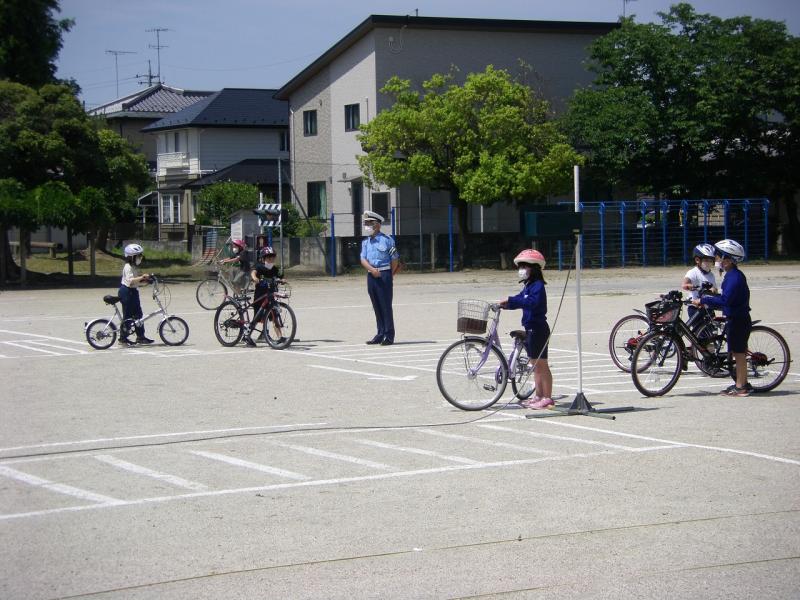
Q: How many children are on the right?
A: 3